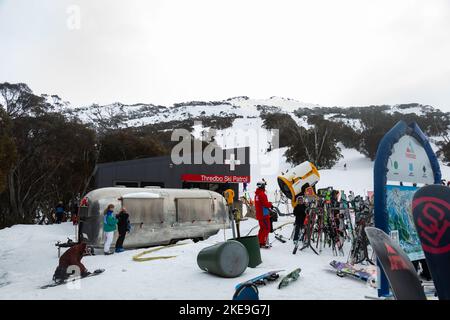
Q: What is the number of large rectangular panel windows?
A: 2